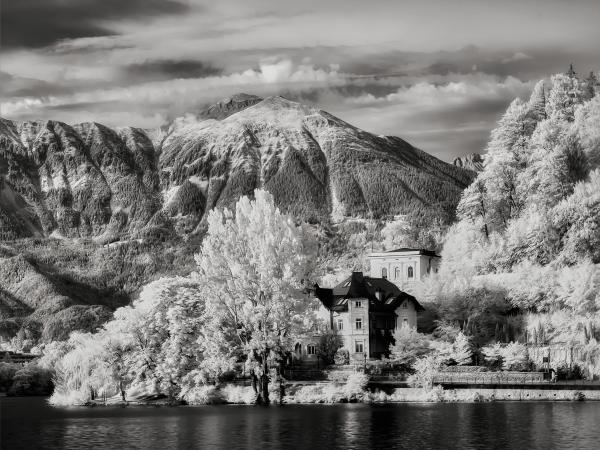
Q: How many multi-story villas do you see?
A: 2